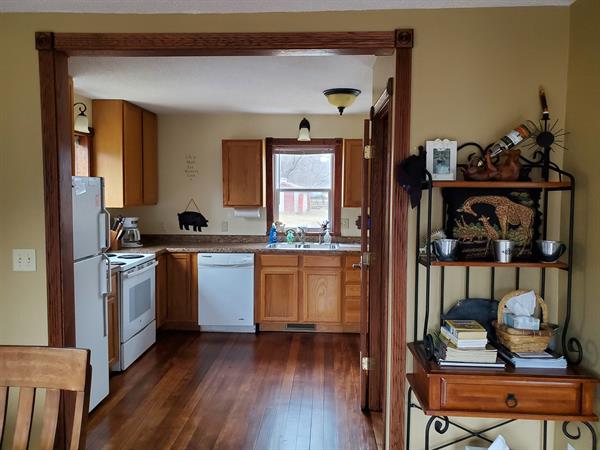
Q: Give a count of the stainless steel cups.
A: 3